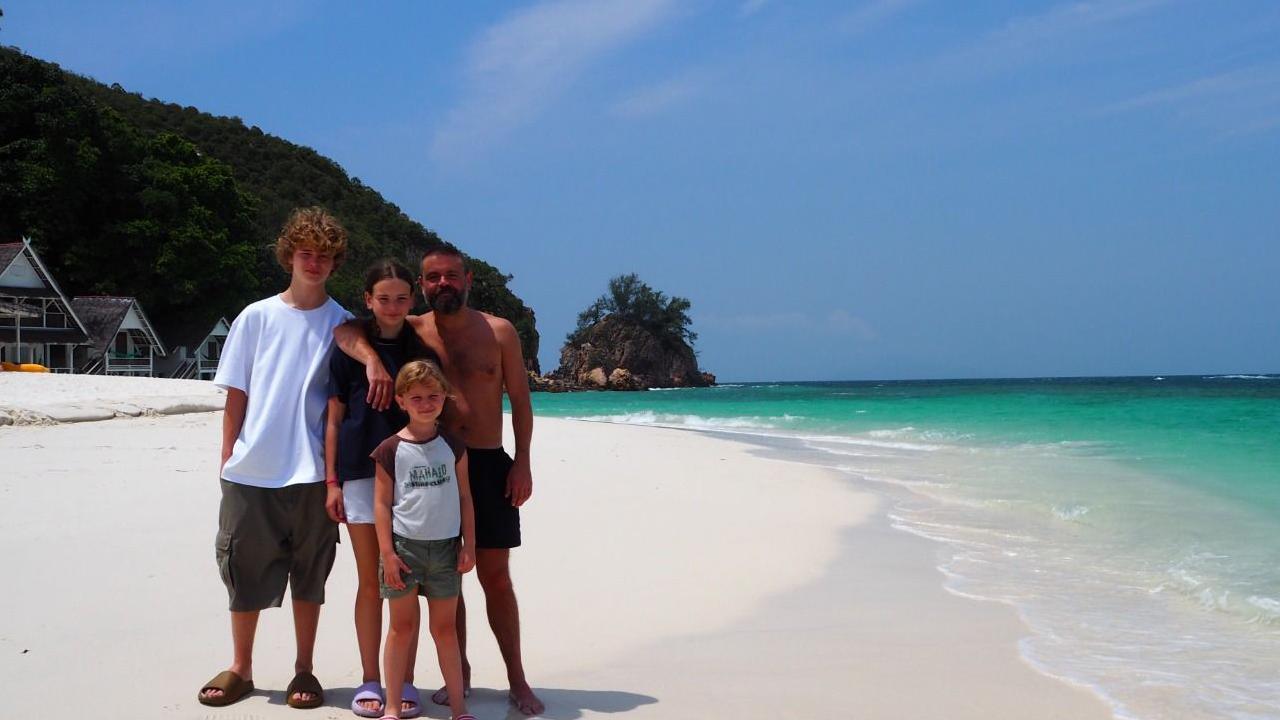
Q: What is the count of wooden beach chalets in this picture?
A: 3